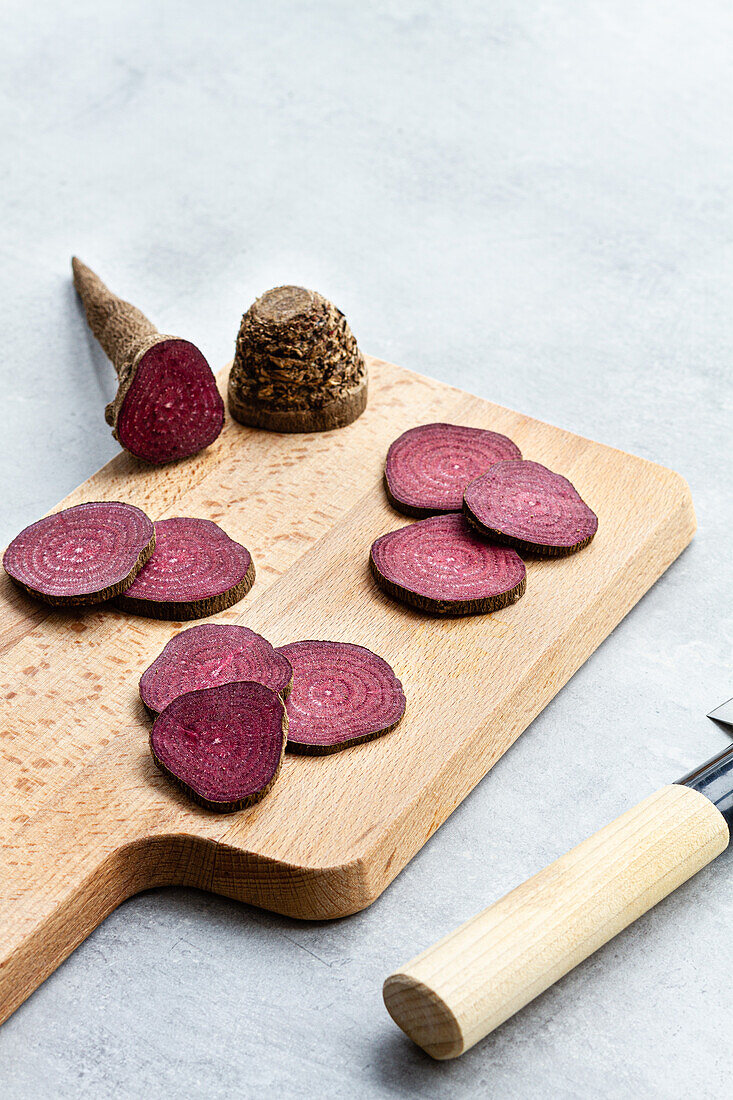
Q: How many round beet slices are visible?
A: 8